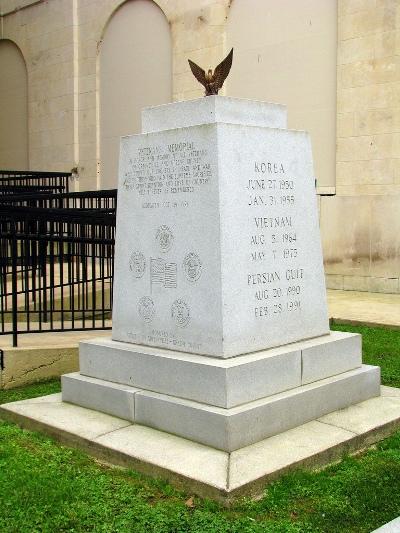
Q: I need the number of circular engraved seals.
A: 5